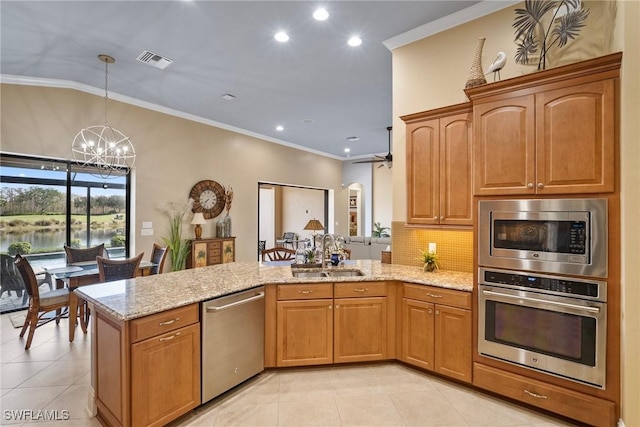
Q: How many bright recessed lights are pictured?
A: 5